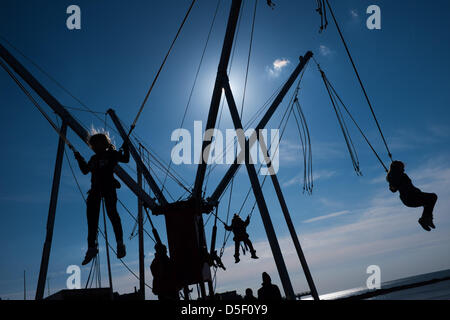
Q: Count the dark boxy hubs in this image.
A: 1